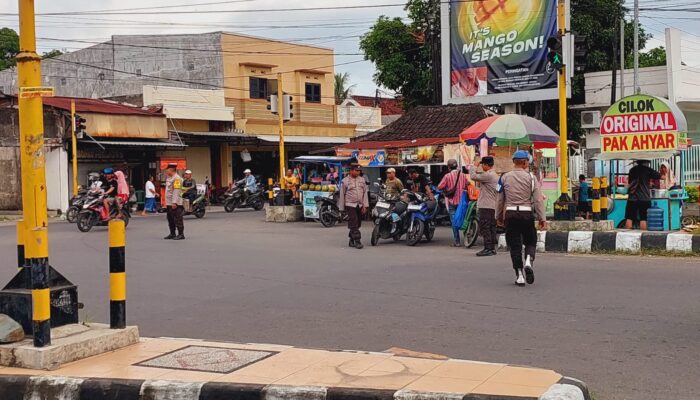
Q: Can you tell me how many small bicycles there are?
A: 1